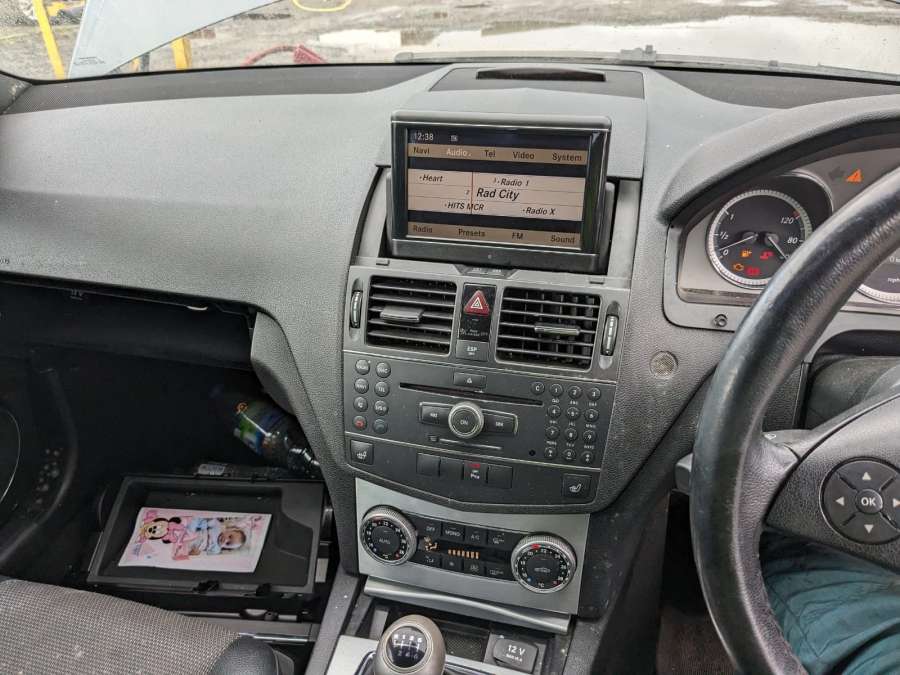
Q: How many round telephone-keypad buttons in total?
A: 12